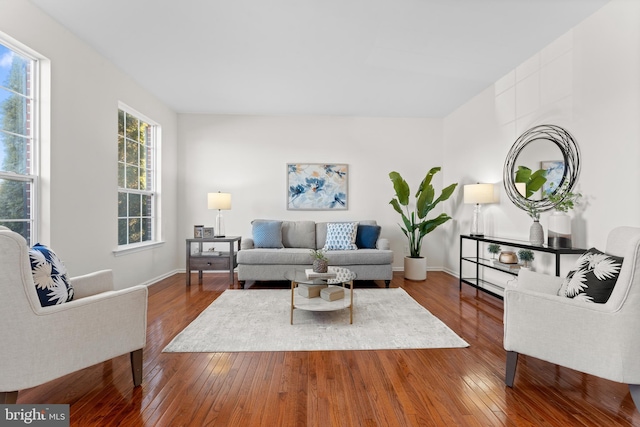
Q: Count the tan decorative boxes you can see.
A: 2